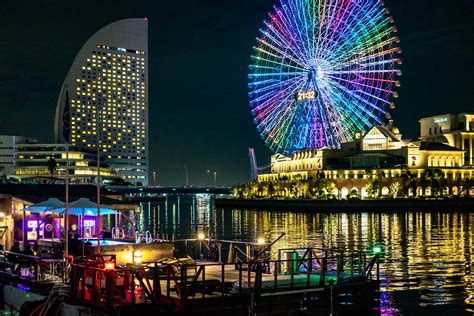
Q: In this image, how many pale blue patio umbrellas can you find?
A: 2